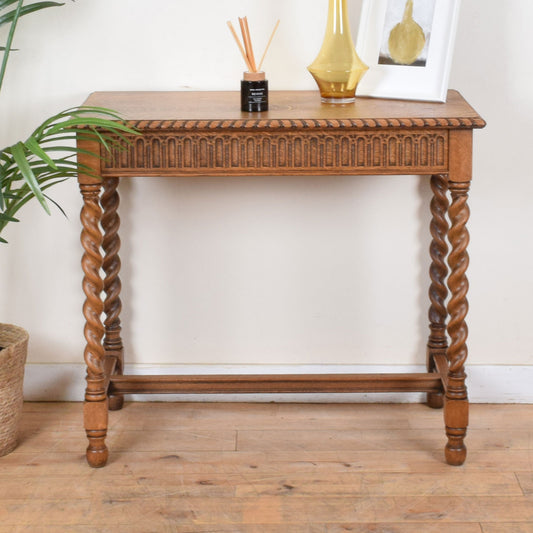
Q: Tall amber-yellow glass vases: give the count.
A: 1